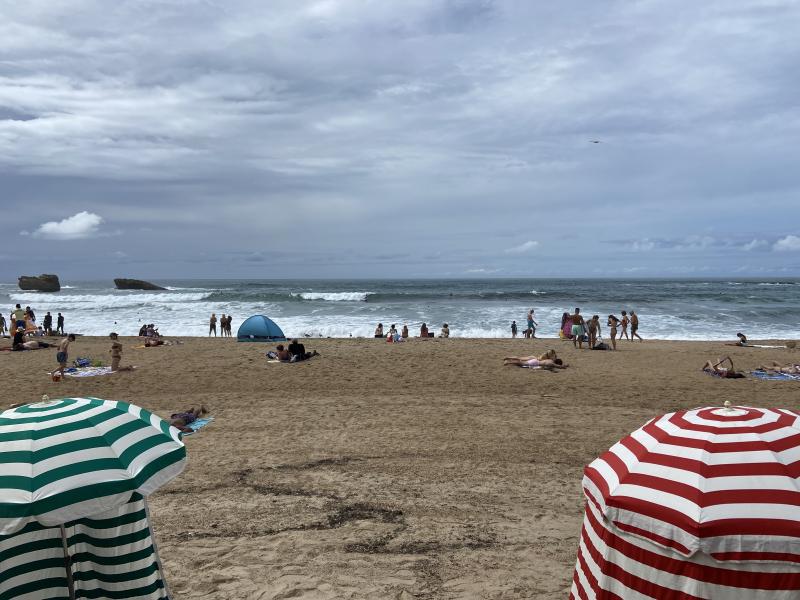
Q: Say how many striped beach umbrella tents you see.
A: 2